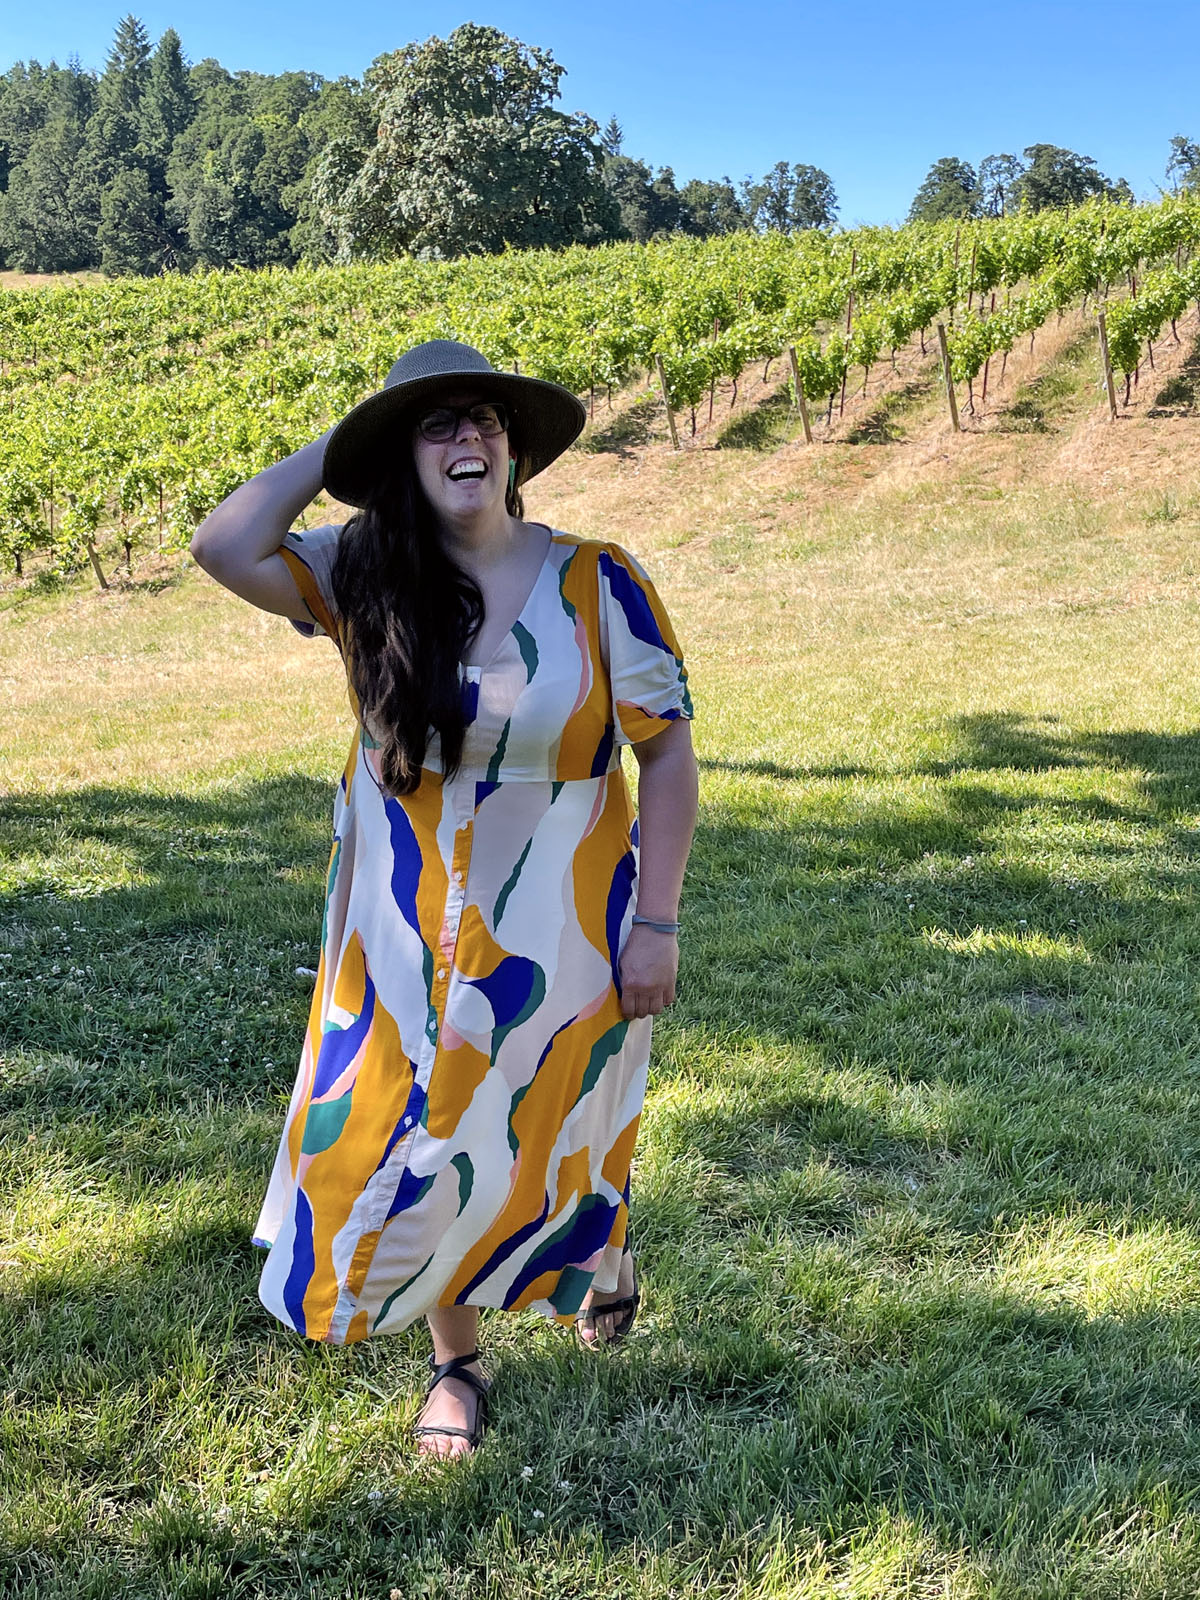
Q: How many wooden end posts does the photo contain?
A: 5